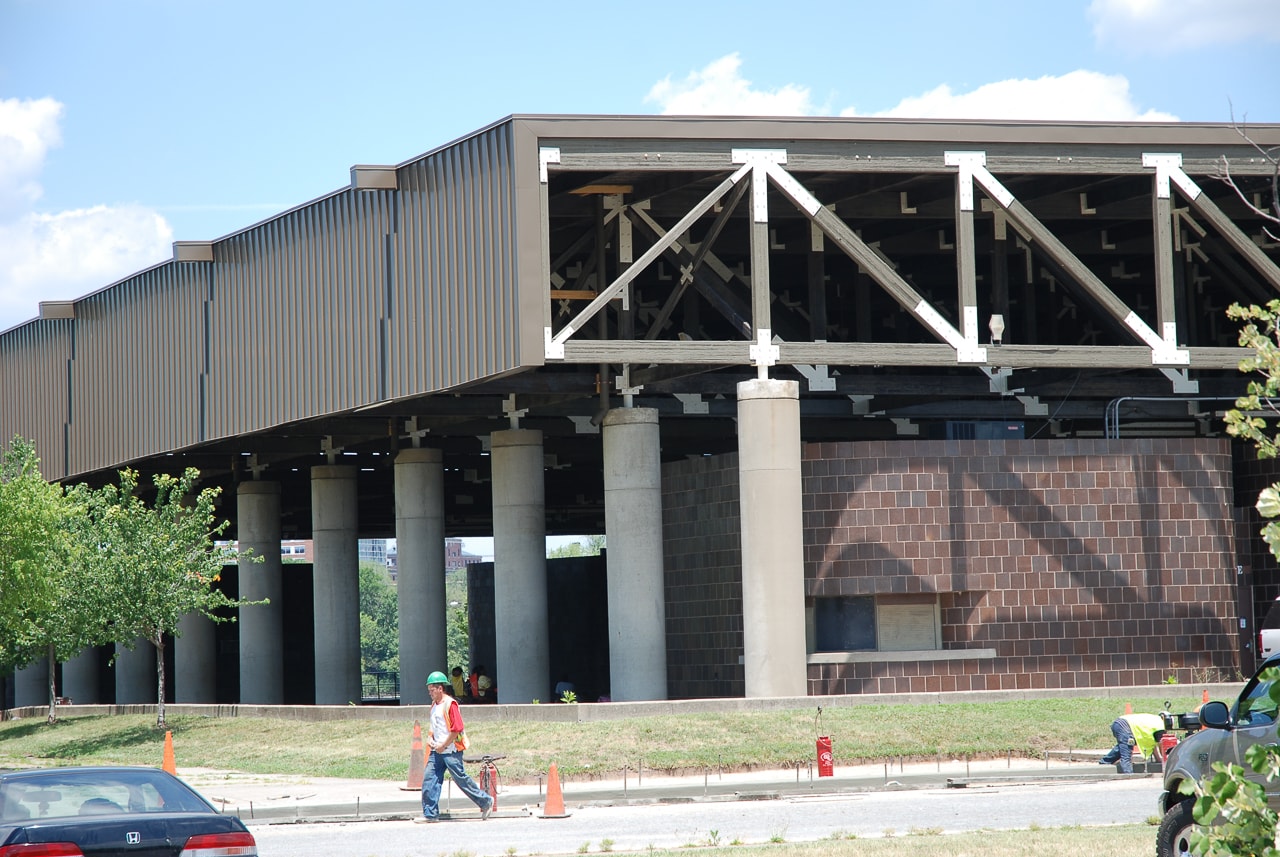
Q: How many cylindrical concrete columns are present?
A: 10